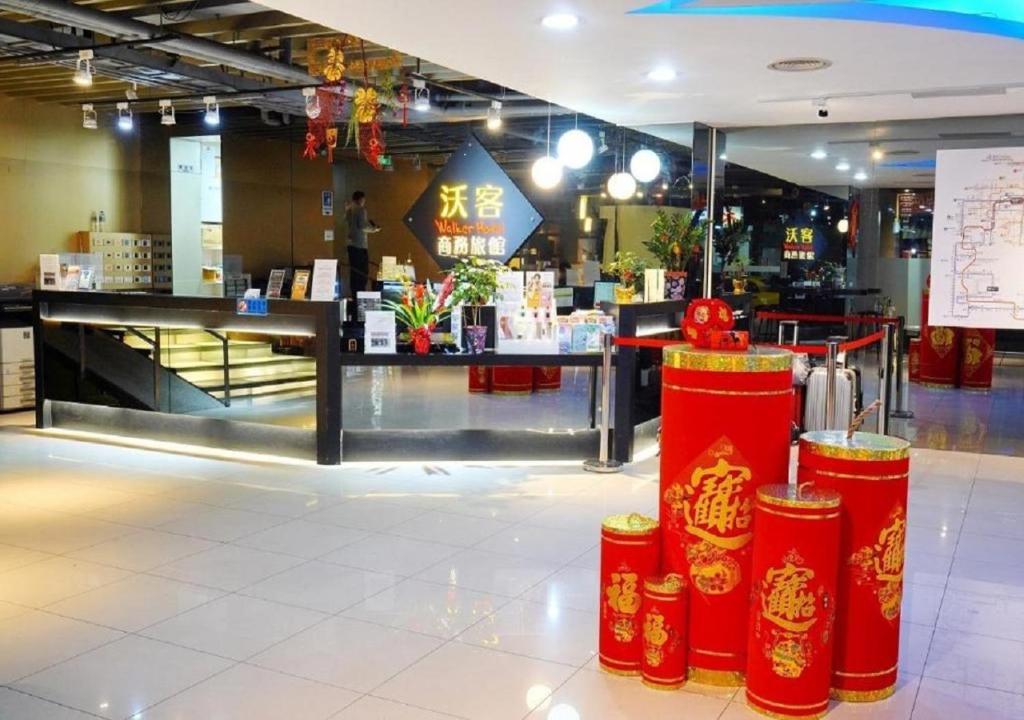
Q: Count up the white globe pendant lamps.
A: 4